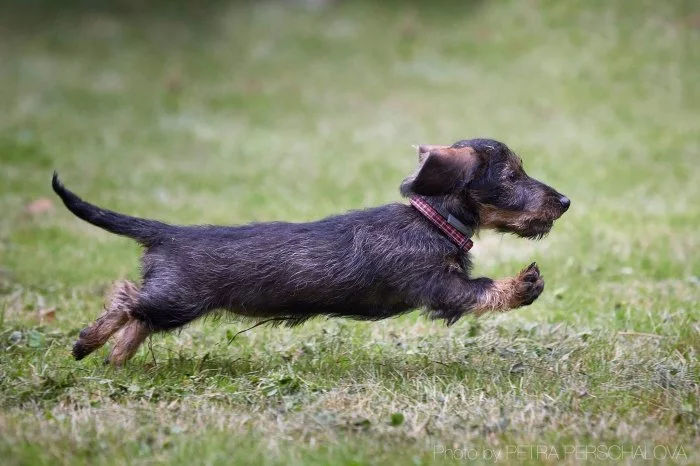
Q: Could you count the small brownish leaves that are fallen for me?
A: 2